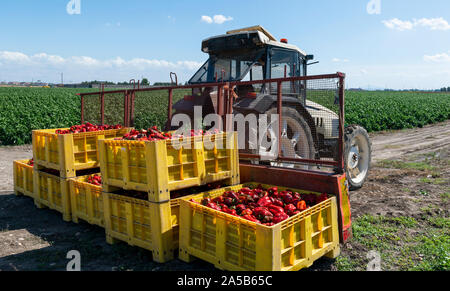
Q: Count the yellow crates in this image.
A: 7